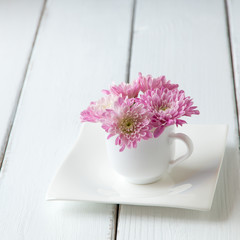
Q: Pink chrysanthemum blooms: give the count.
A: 5